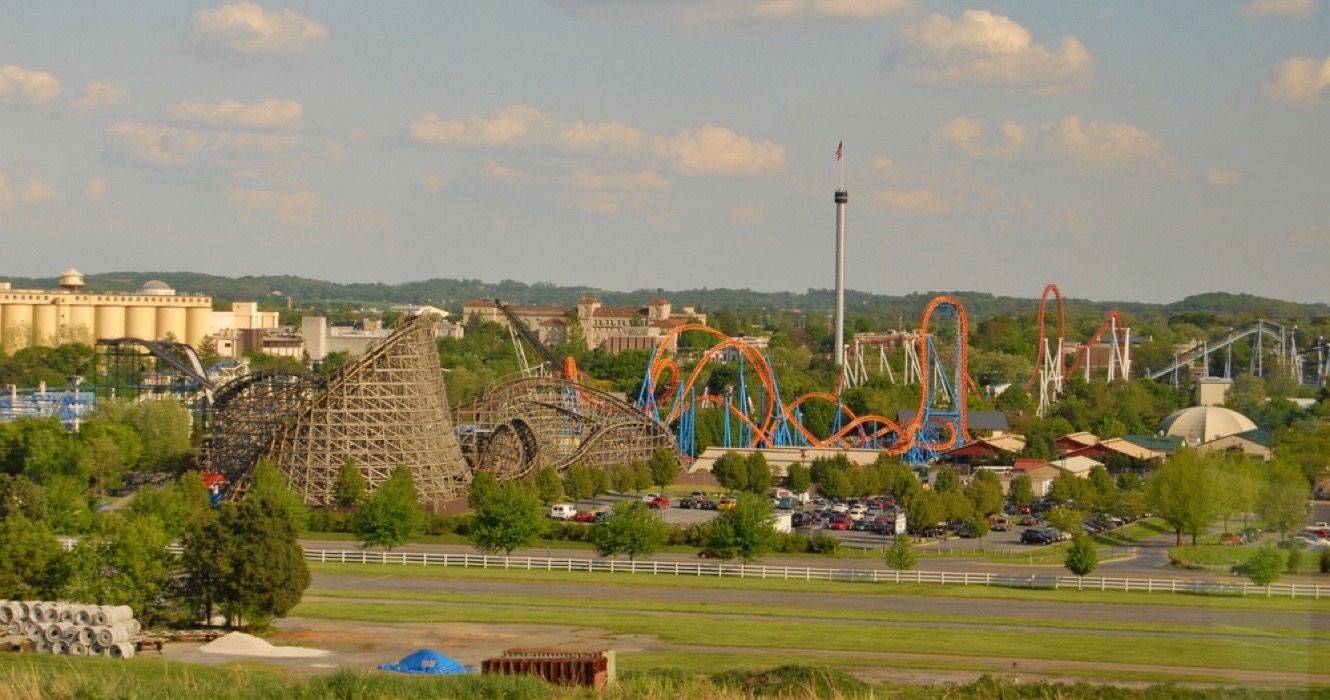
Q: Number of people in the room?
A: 0